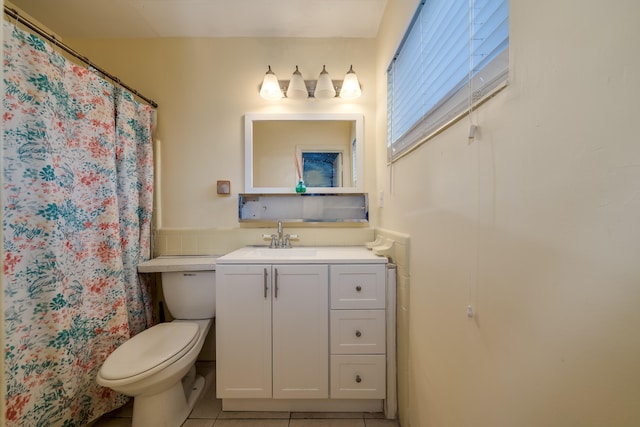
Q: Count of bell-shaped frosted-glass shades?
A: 4